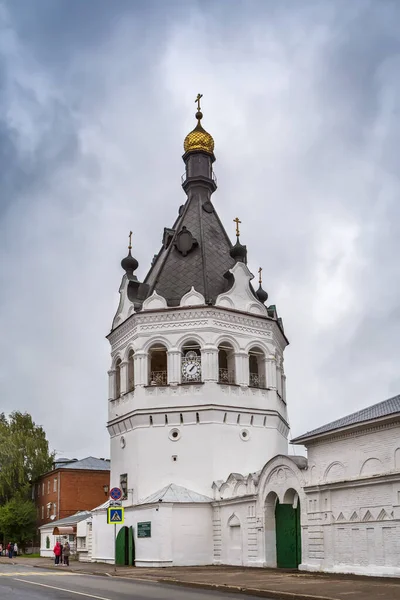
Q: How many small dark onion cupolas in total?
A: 3